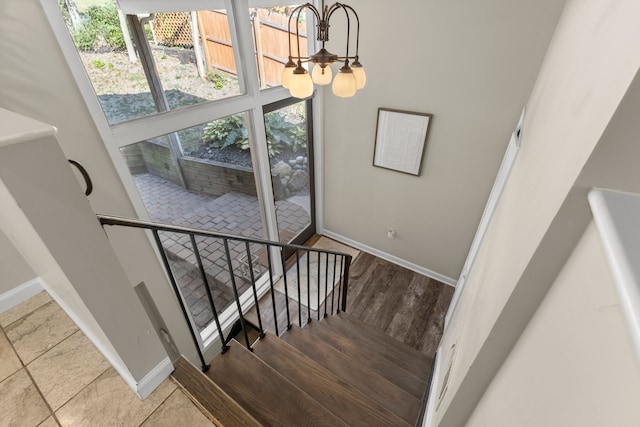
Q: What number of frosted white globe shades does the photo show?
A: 5